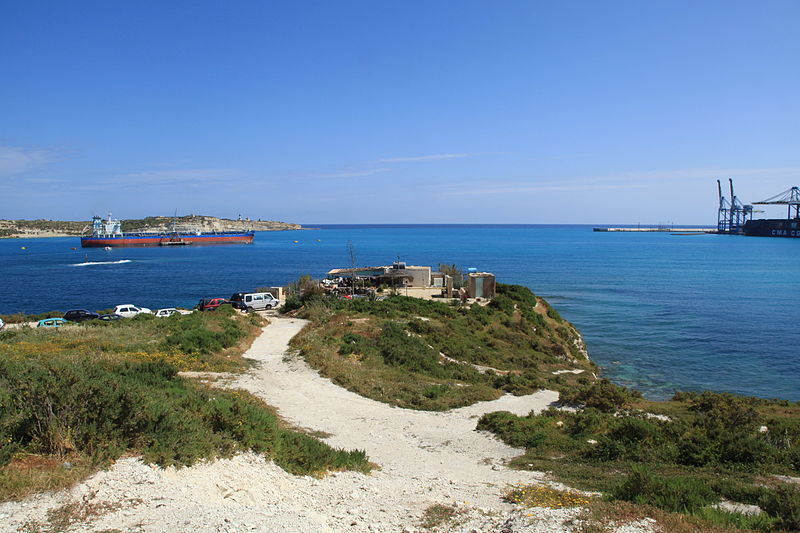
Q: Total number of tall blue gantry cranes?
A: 3